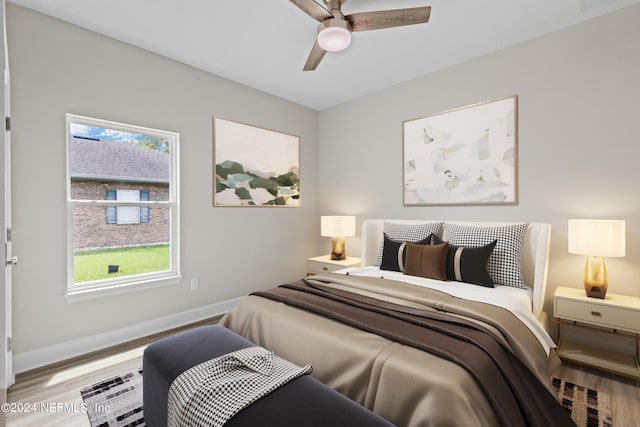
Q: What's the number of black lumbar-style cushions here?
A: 2